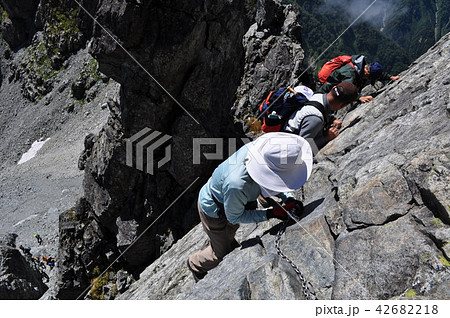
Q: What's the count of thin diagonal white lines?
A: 4